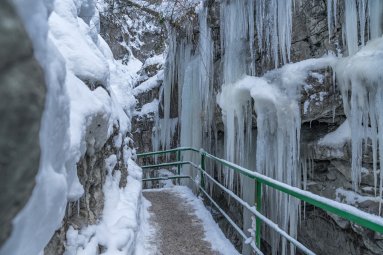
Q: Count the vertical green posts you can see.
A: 3